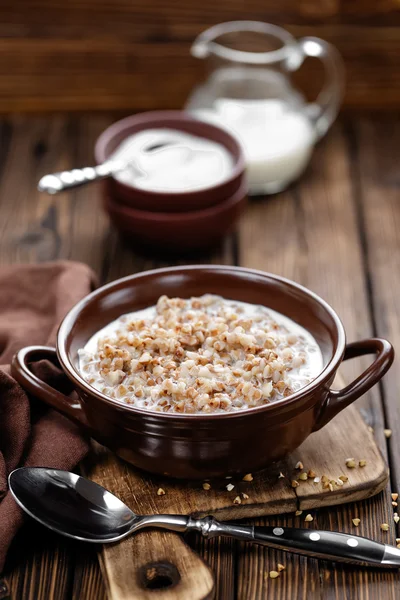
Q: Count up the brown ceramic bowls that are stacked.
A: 2